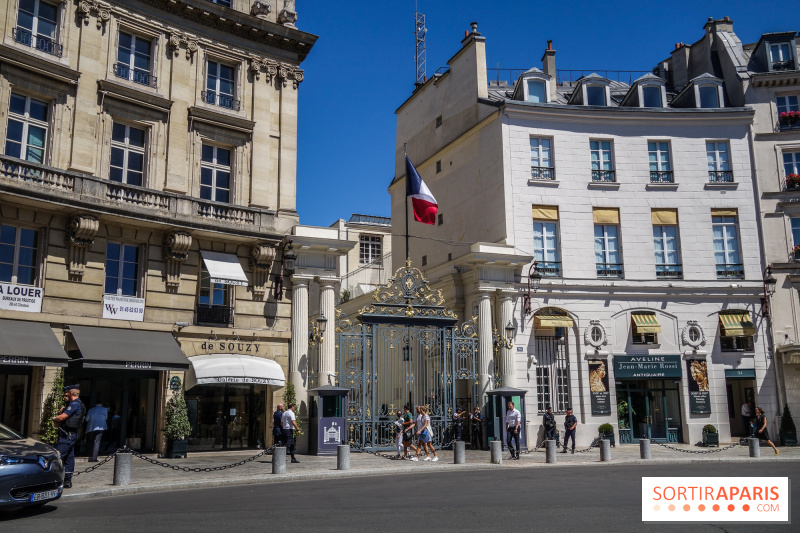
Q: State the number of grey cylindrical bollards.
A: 9